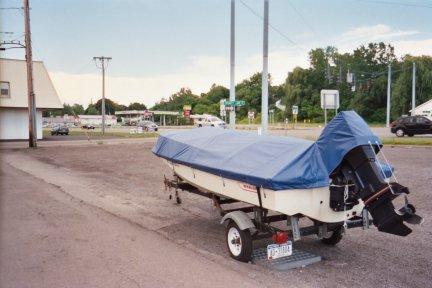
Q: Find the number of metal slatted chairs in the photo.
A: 0